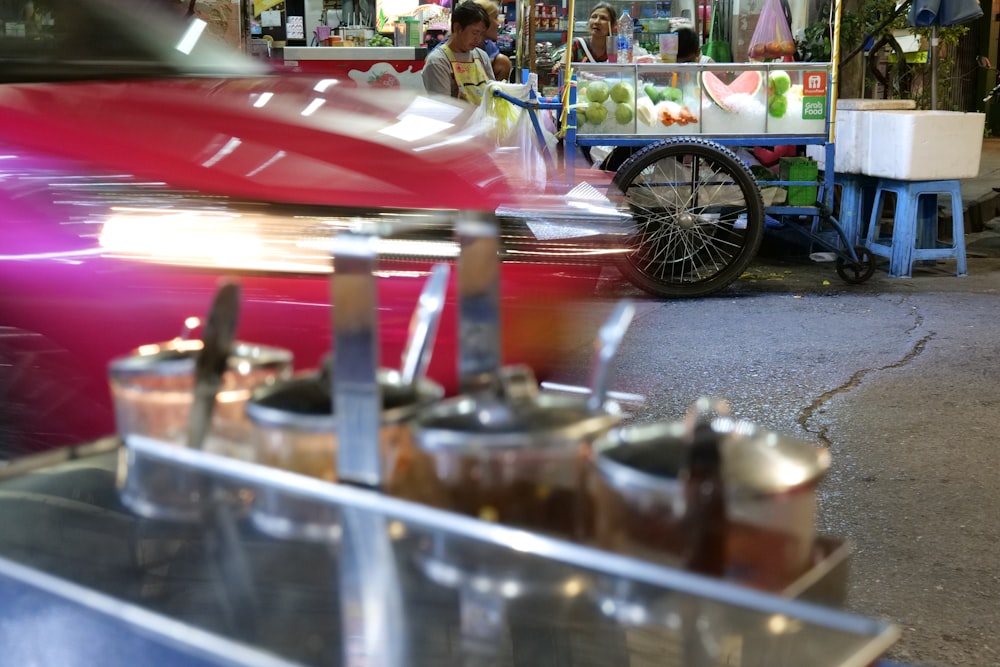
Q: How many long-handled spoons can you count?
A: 4